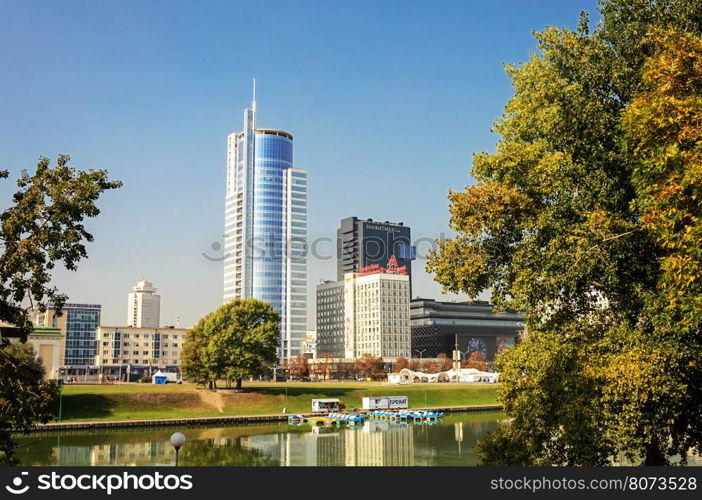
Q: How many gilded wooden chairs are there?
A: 0